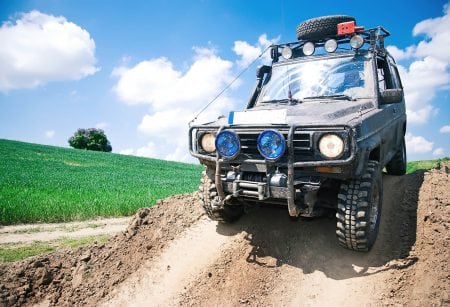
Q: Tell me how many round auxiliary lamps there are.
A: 6